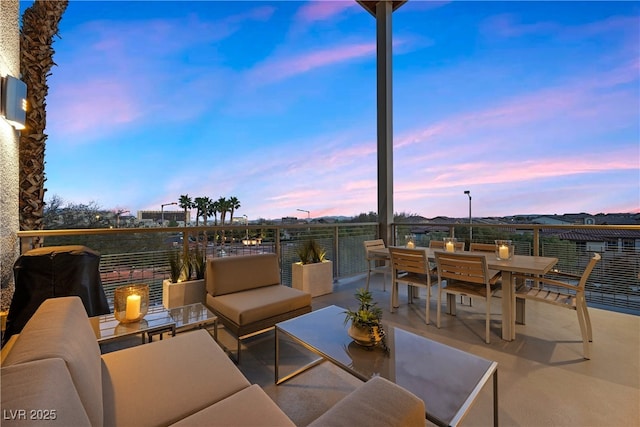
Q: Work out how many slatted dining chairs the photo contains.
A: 6